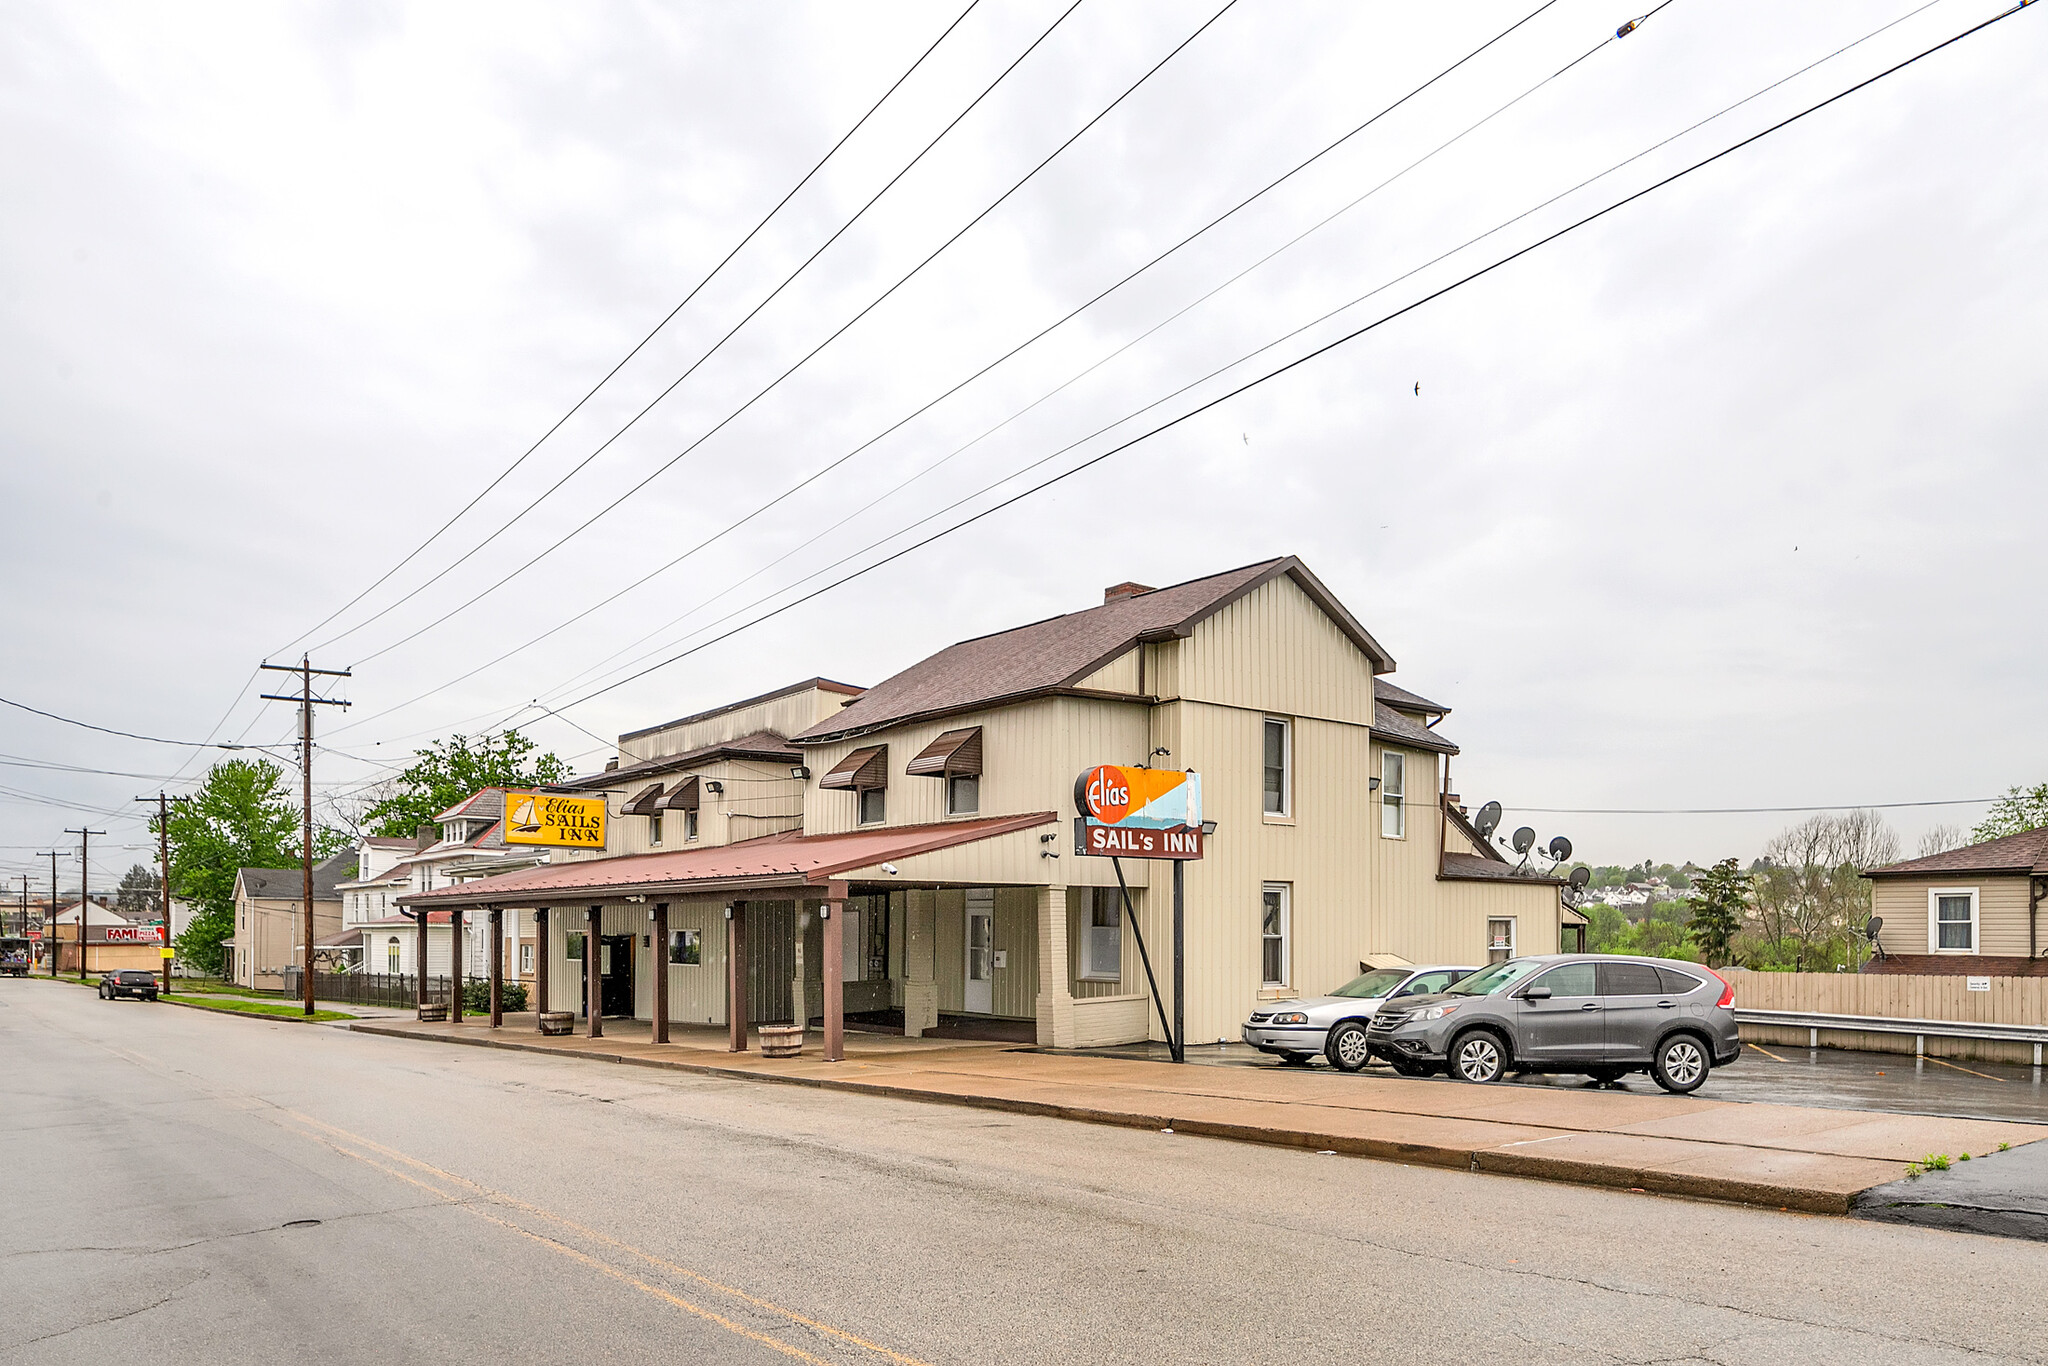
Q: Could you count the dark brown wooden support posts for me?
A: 8